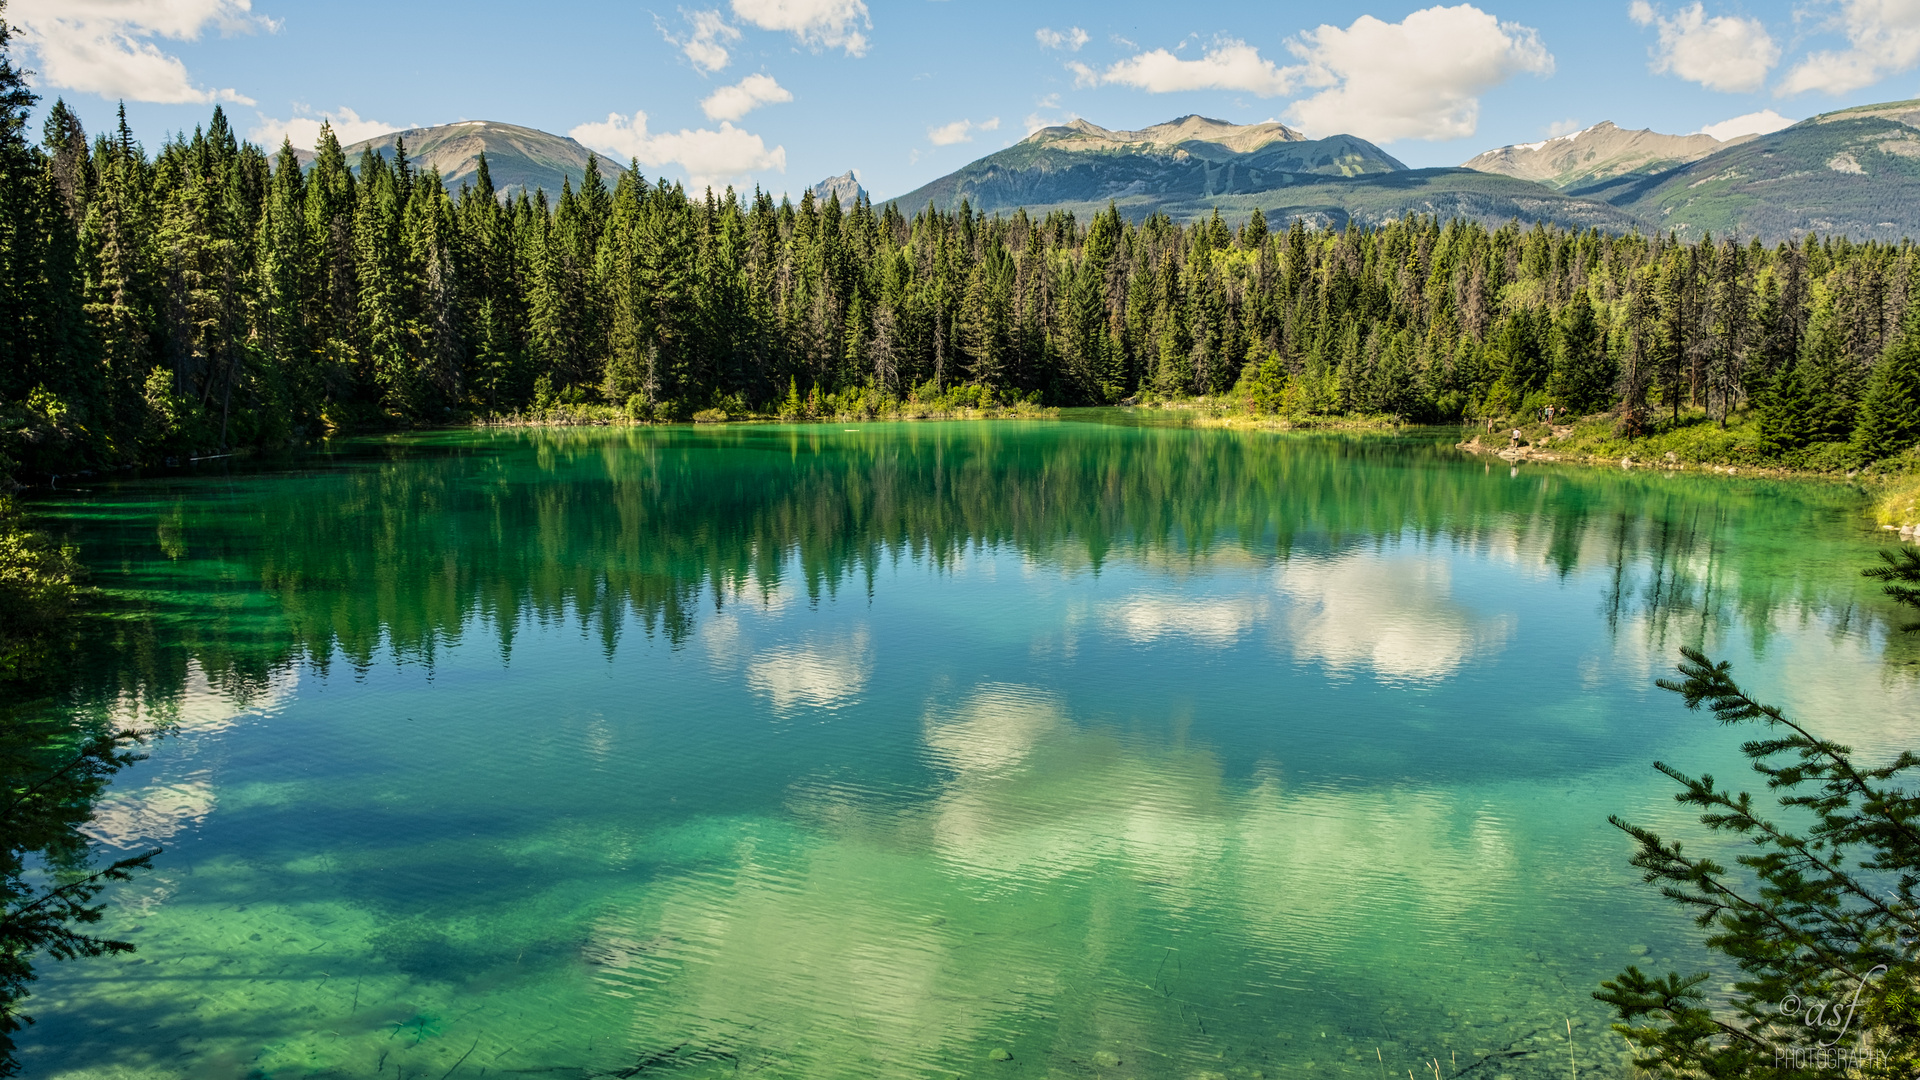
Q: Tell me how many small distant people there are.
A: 6